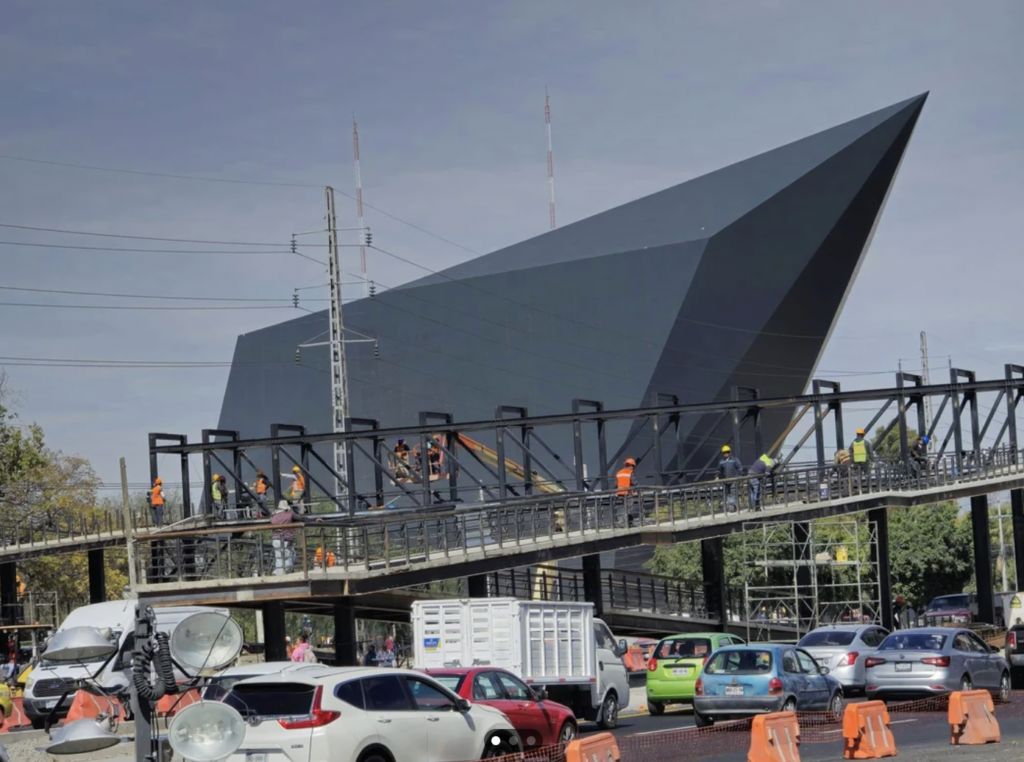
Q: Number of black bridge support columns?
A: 11